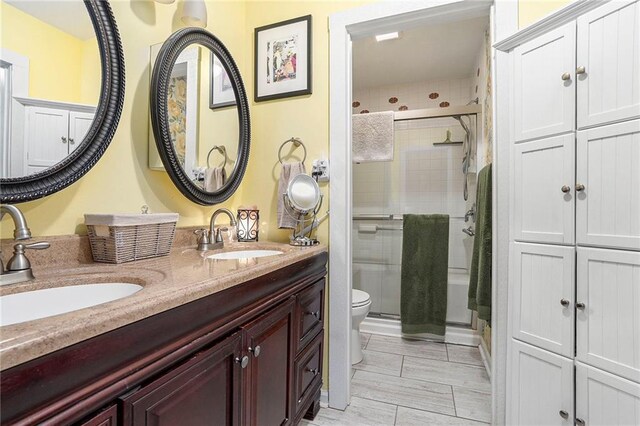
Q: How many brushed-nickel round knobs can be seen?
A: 12